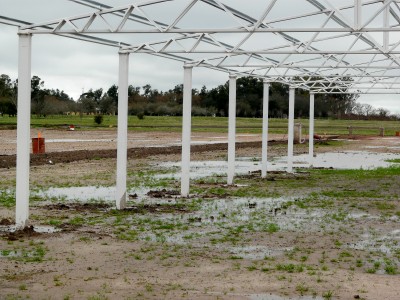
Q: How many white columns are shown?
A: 7